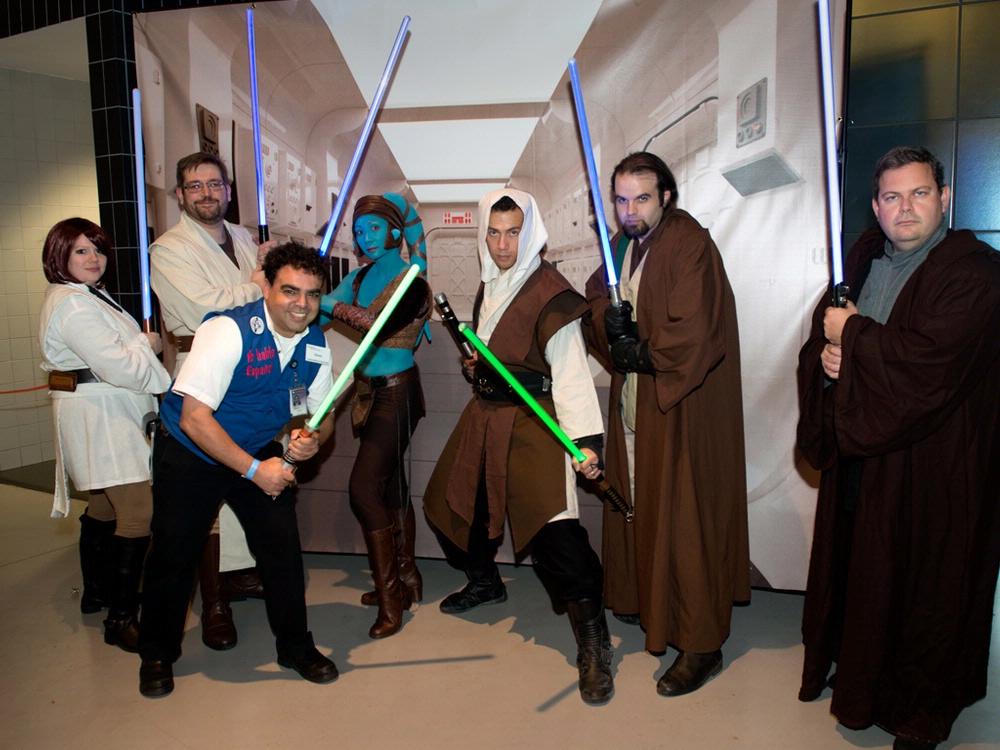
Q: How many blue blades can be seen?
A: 5